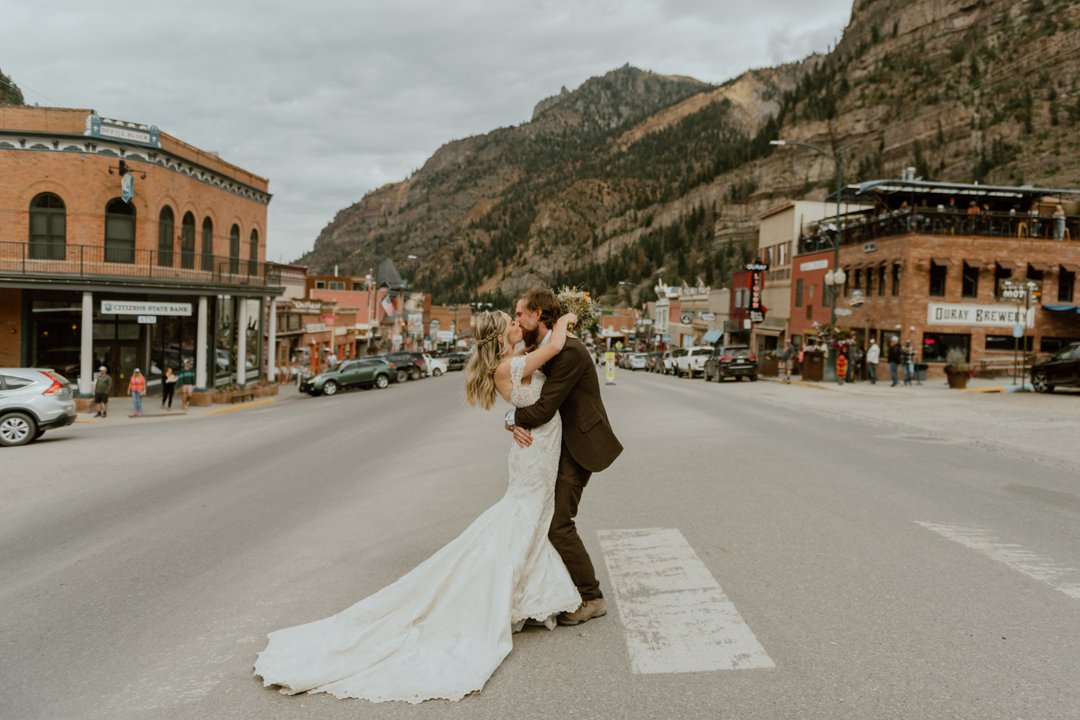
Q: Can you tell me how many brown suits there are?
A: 1